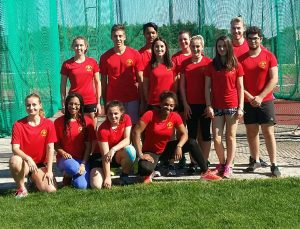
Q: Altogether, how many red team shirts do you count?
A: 13